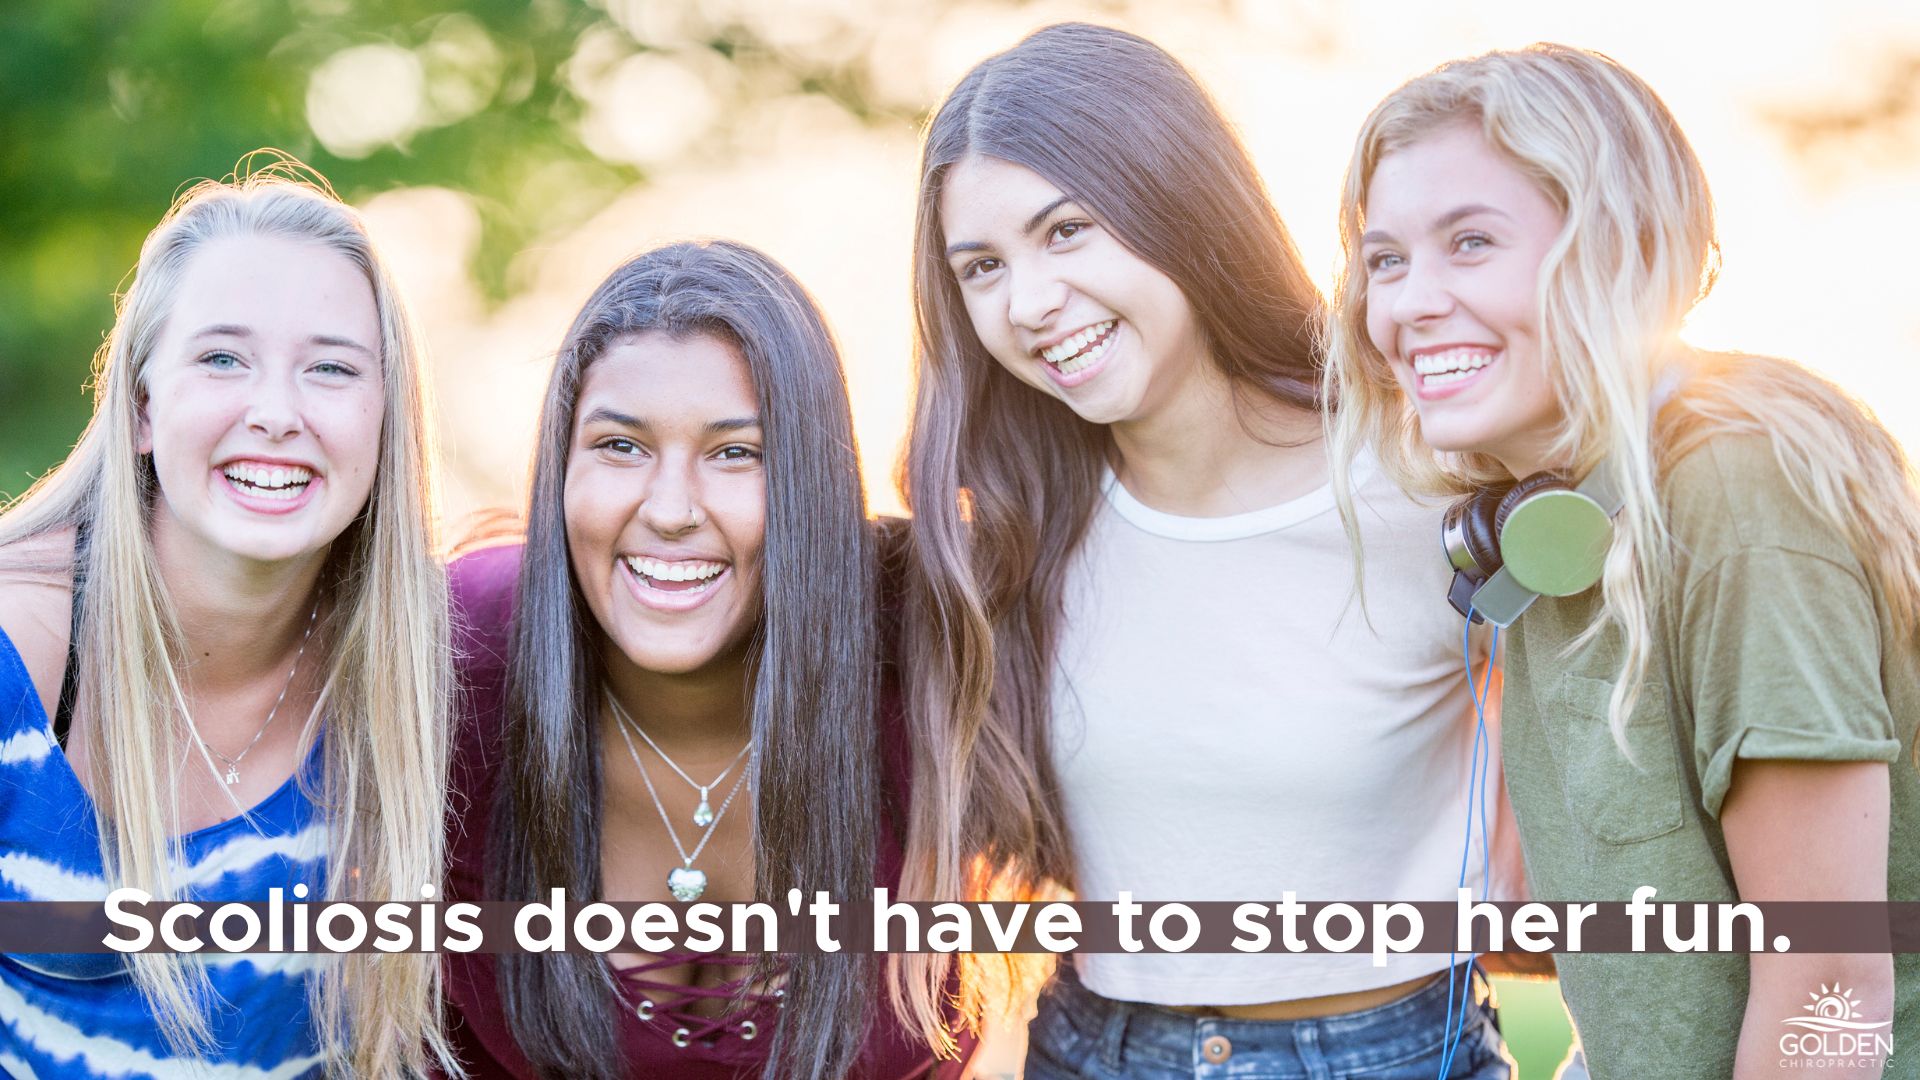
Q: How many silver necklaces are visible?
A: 3